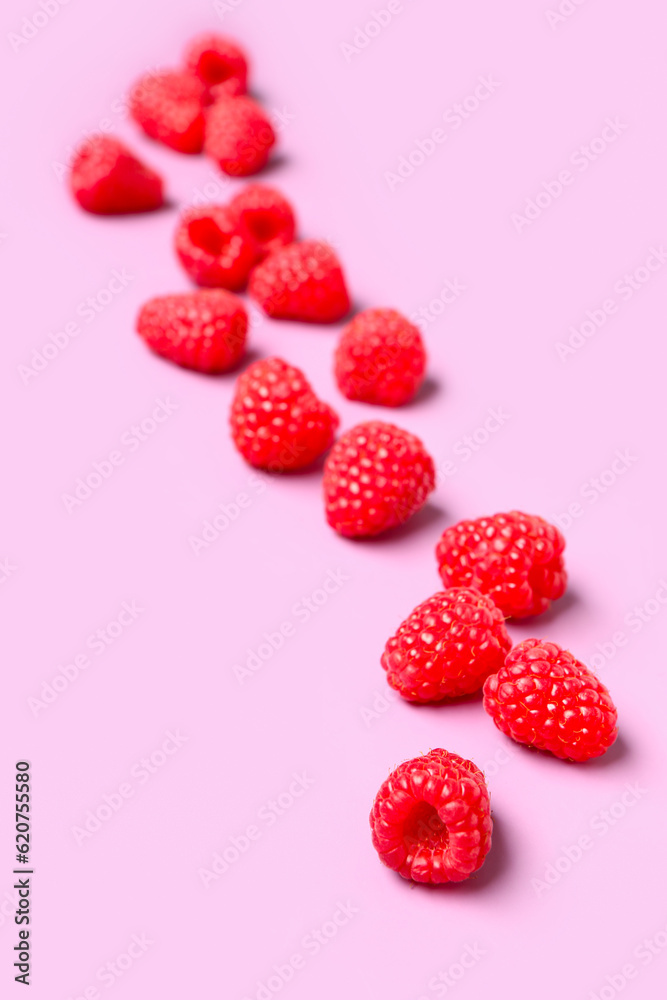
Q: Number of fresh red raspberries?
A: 15